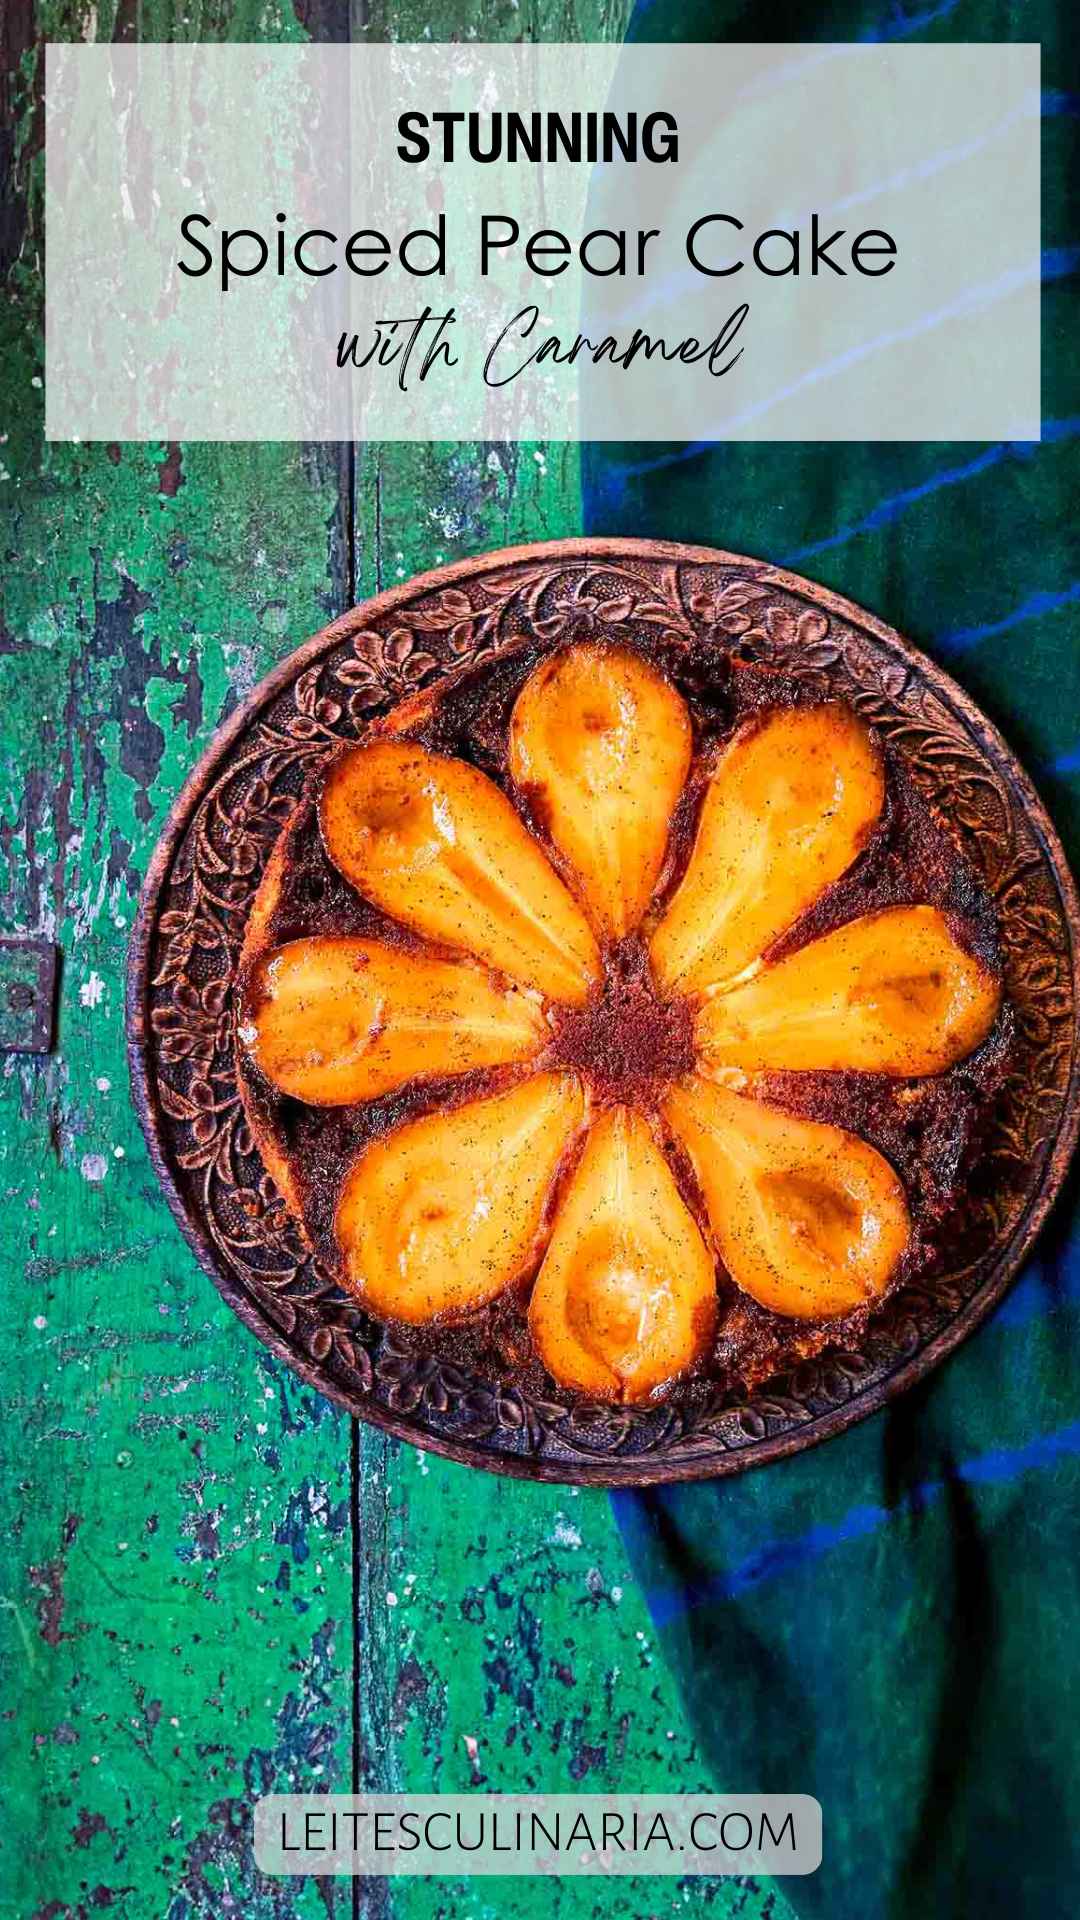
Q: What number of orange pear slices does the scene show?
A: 8